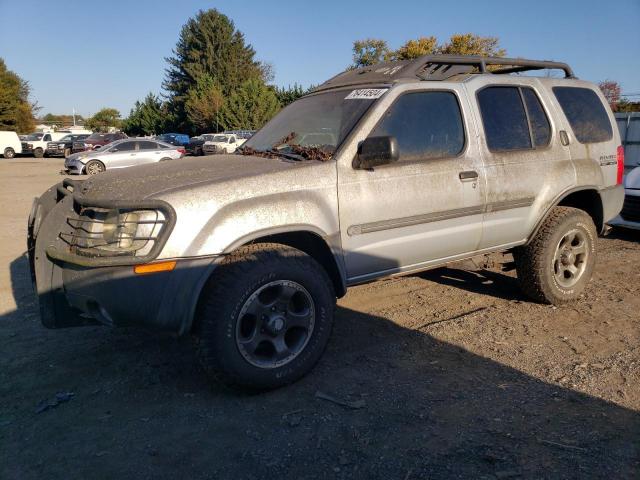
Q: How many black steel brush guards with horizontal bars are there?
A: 1